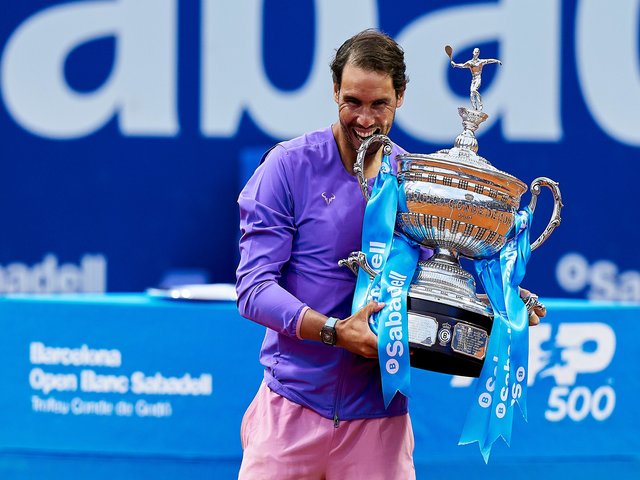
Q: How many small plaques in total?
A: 2